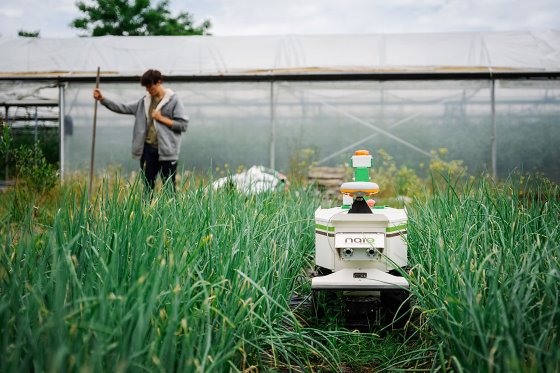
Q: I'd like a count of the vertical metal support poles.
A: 3